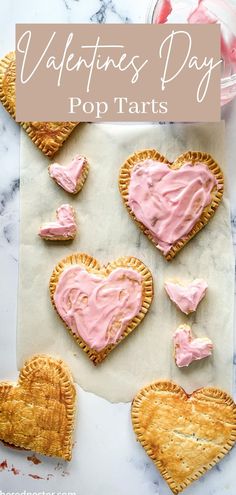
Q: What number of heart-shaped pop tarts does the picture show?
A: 9